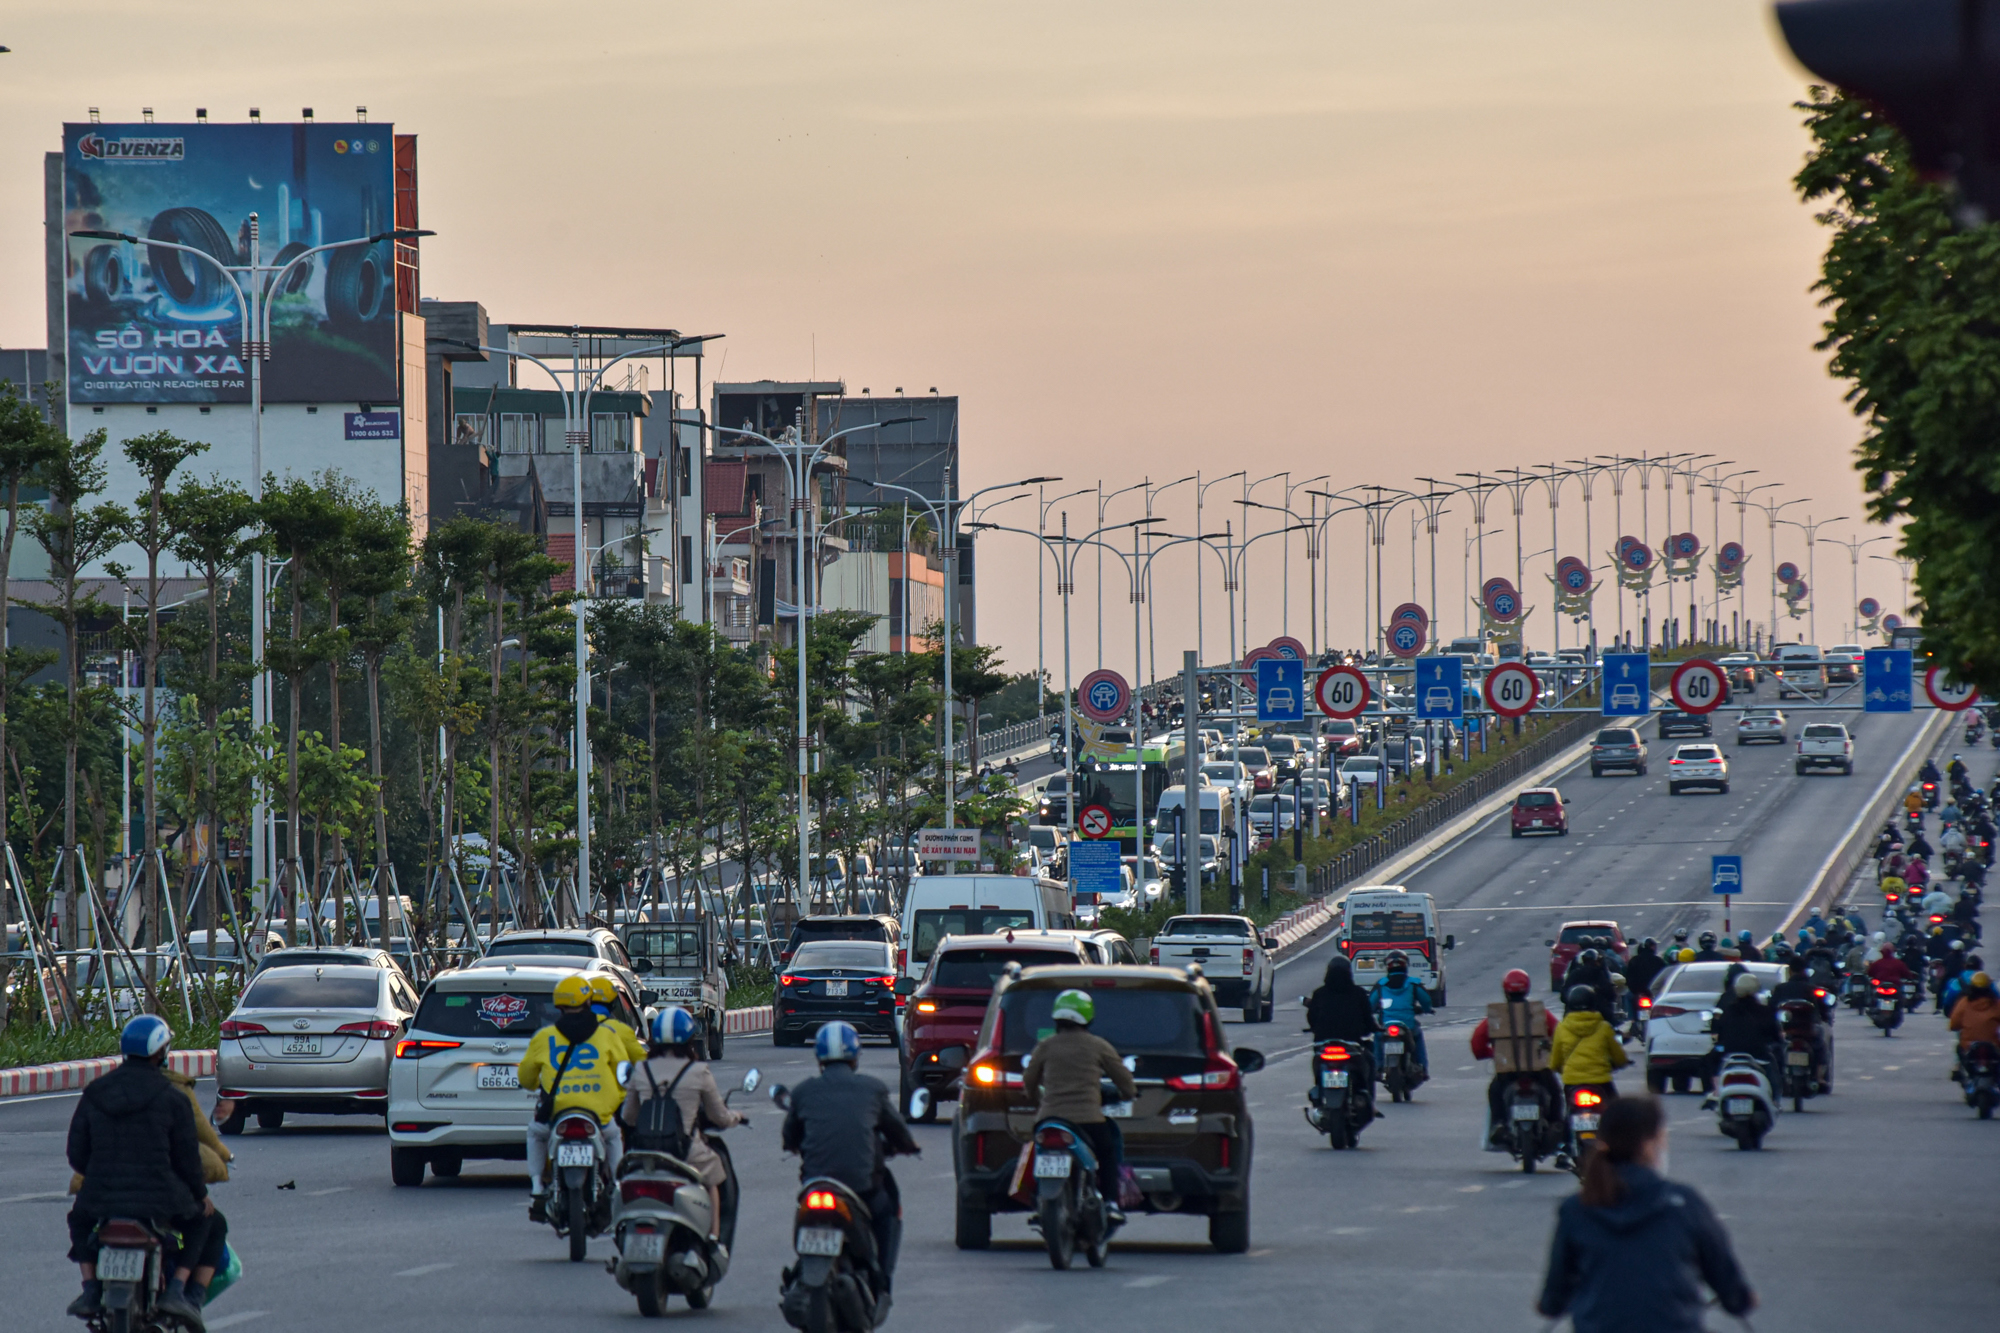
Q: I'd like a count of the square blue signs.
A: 6